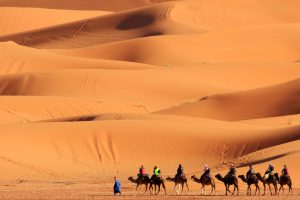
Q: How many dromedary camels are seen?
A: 8